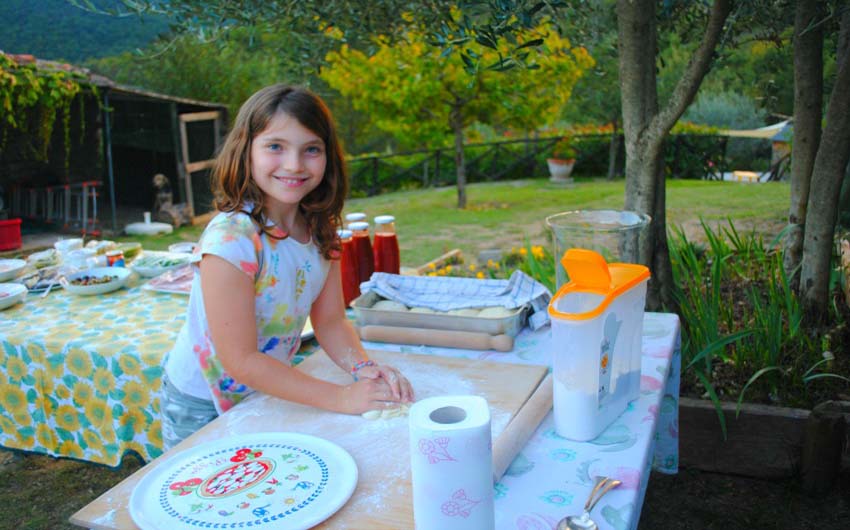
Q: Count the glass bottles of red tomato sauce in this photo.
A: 4